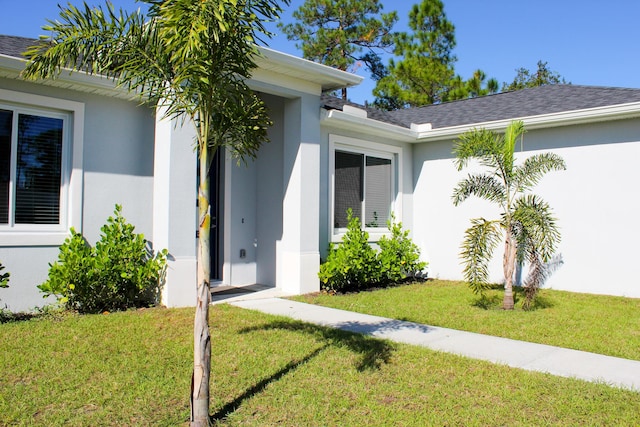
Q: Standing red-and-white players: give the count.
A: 0